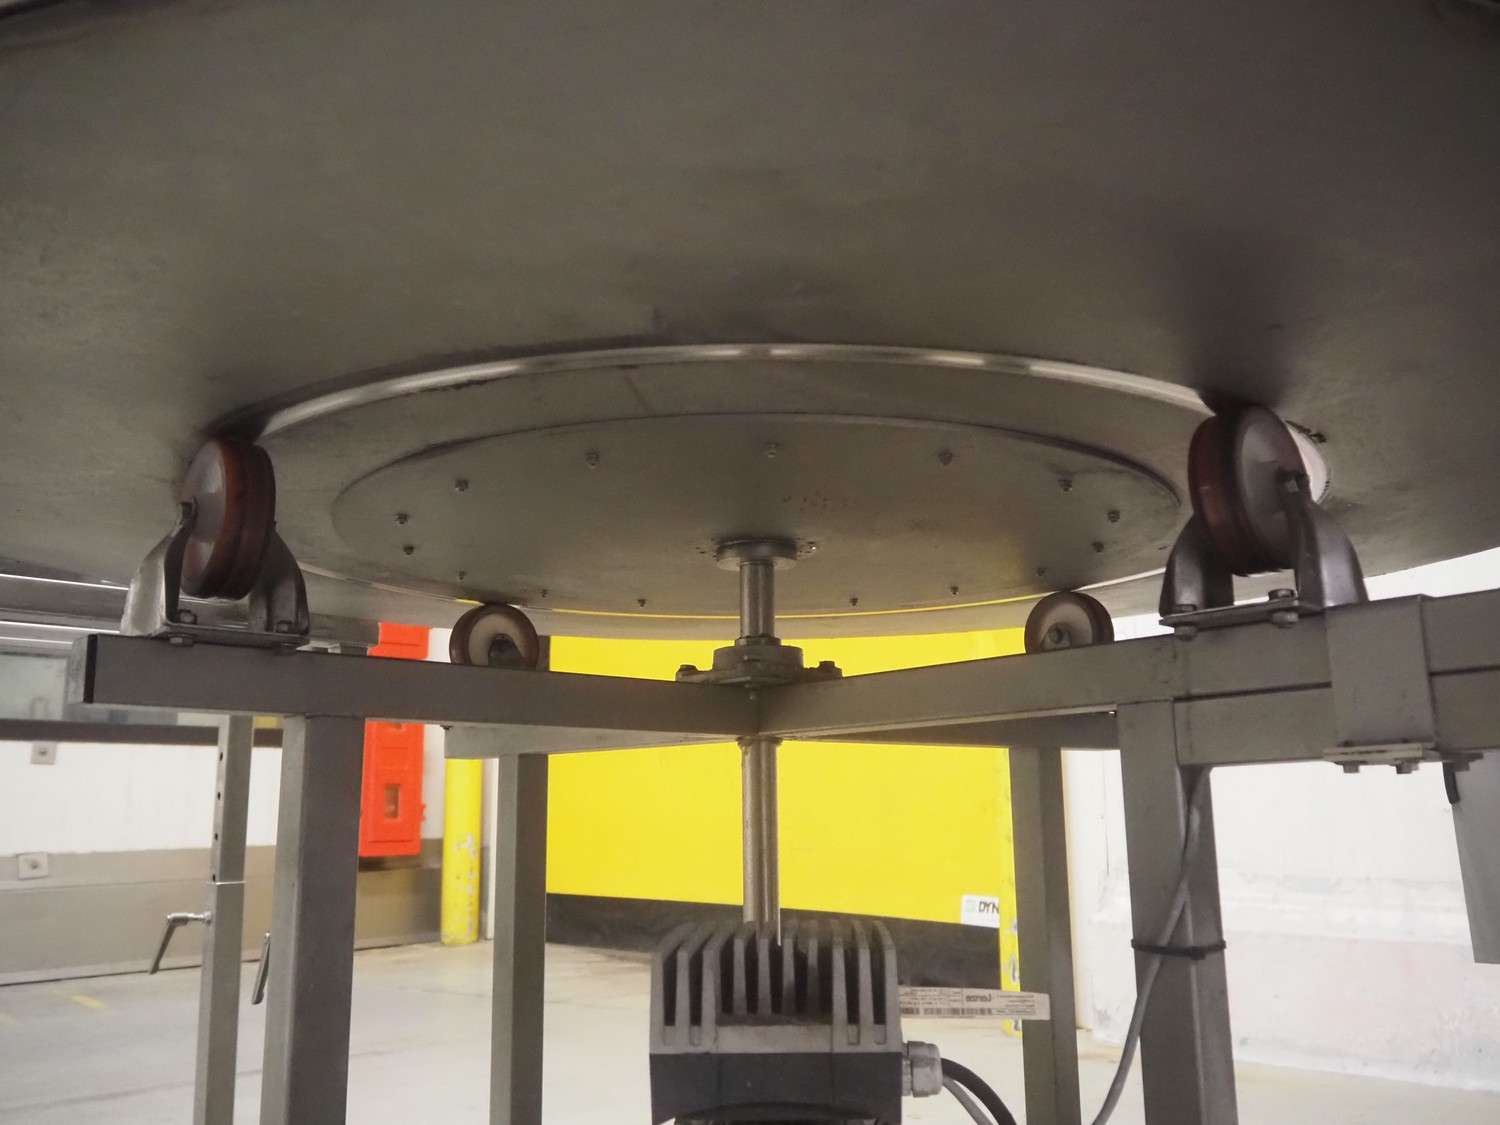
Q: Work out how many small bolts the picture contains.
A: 15